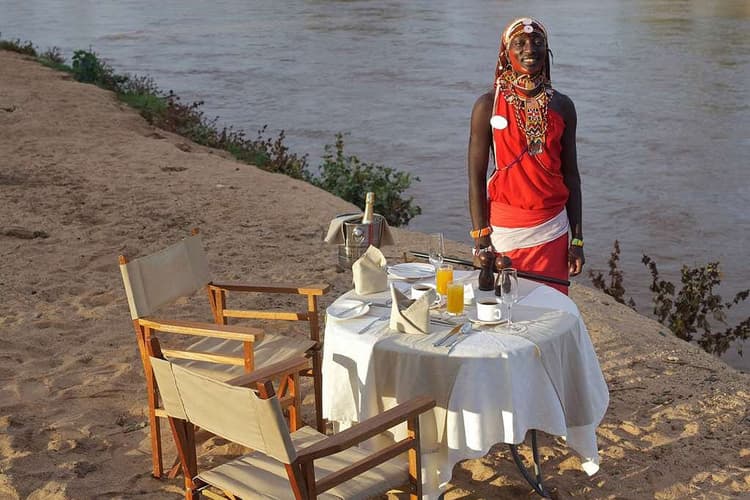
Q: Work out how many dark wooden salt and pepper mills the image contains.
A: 2